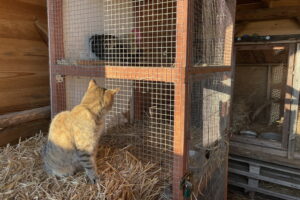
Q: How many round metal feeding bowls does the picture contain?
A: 2